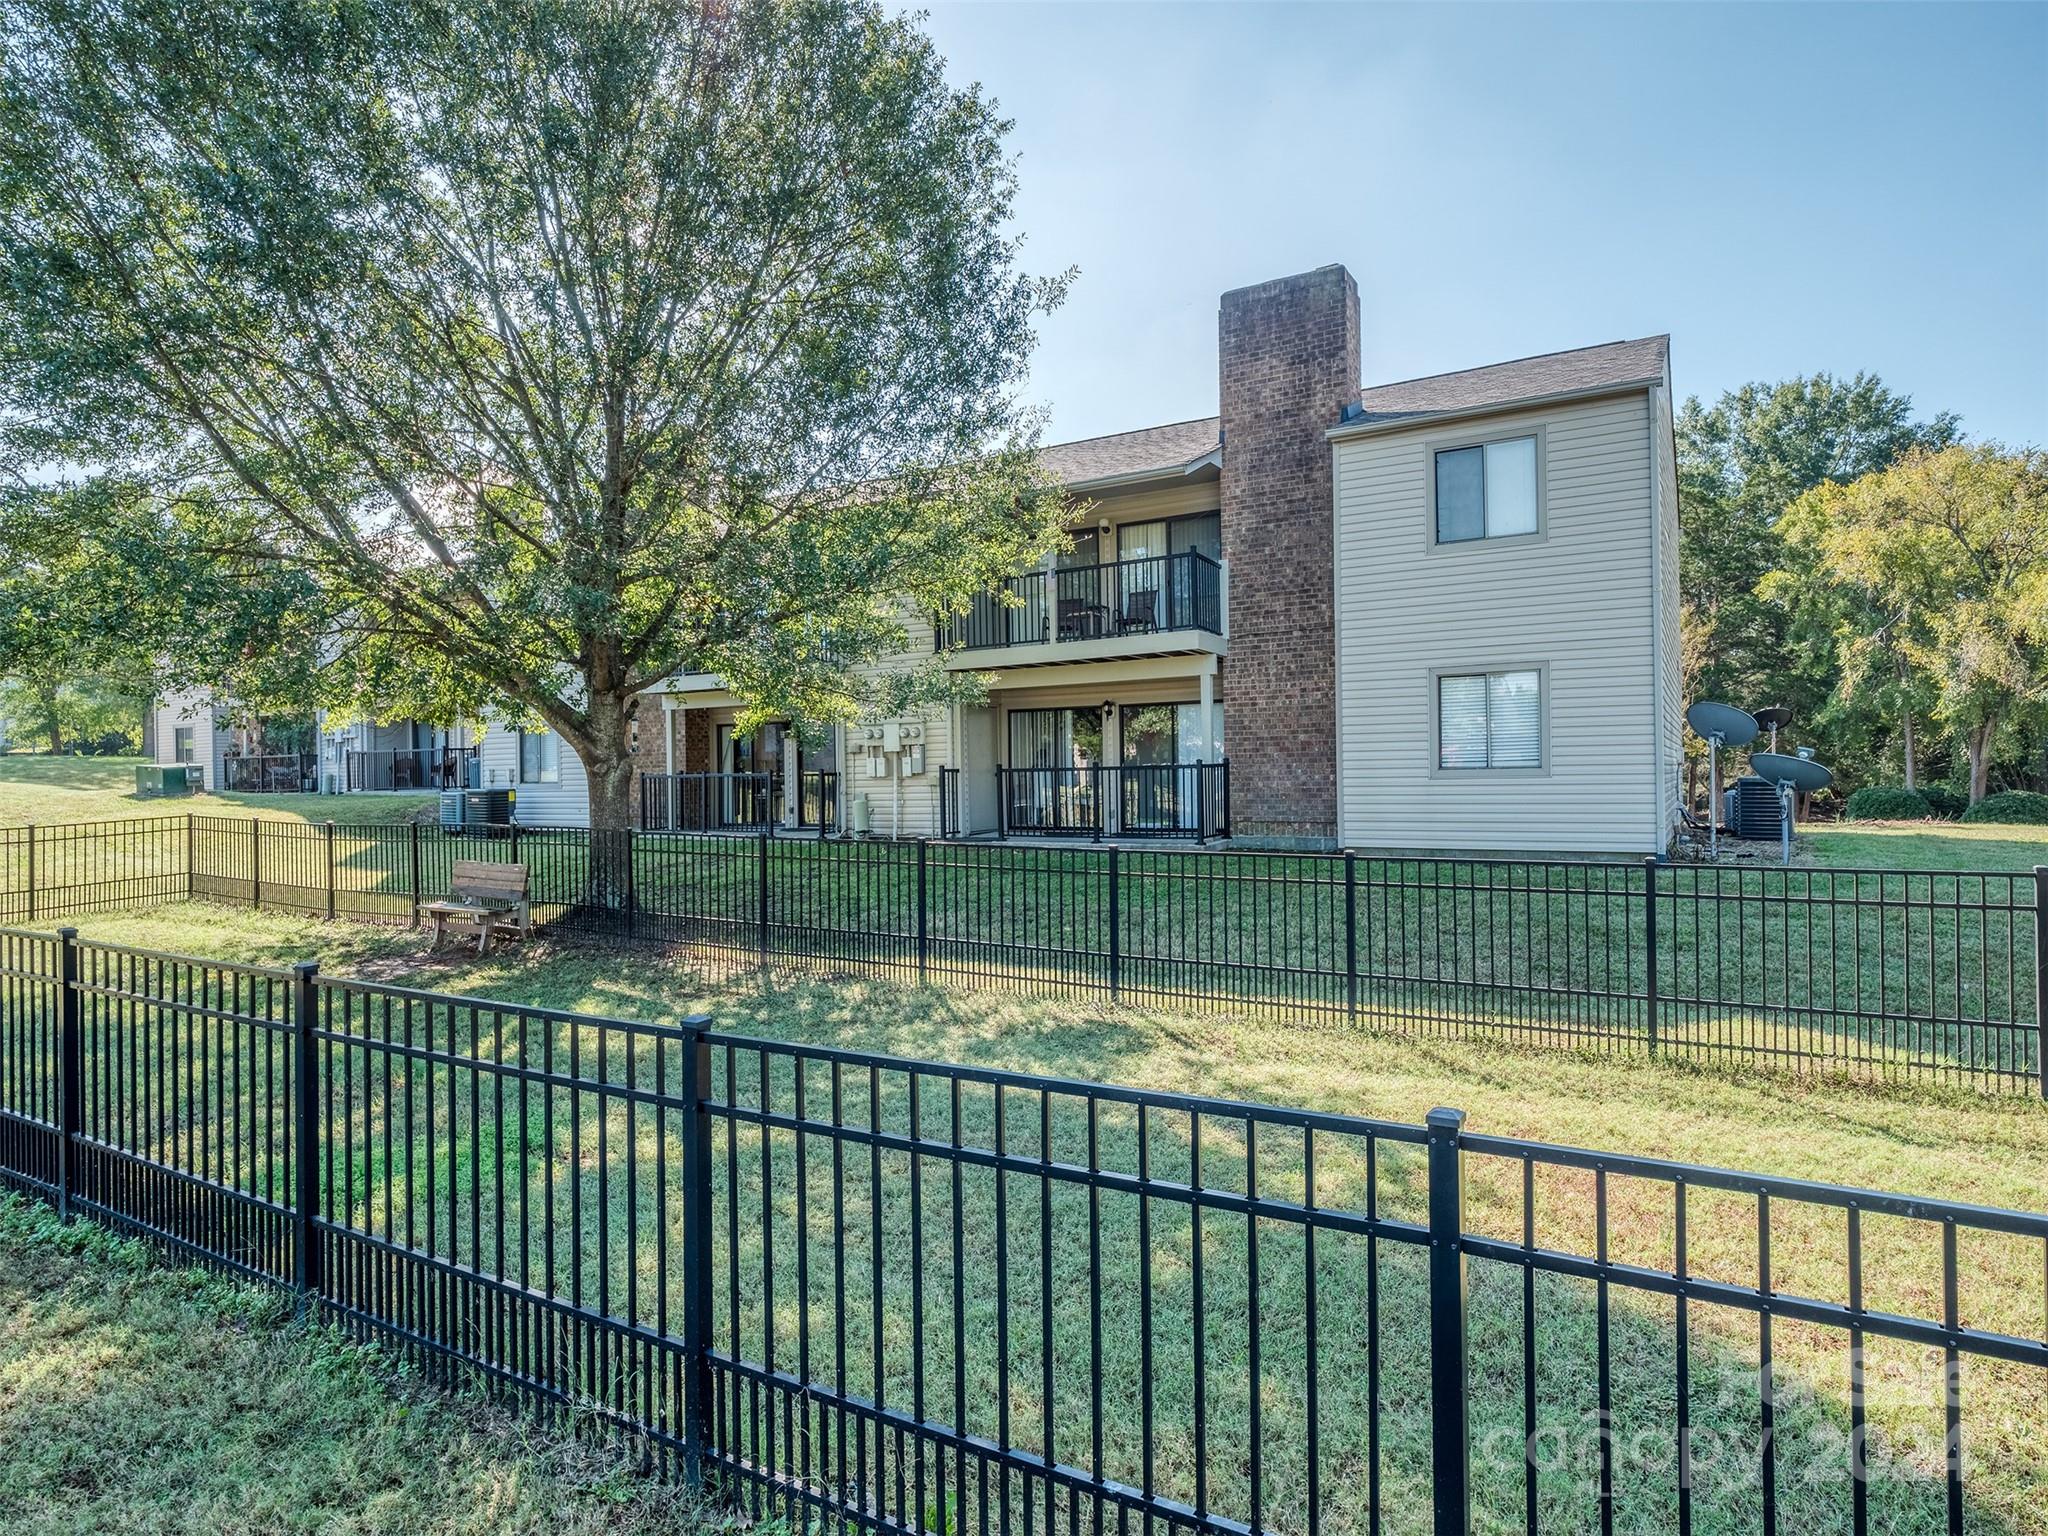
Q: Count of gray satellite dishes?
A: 2